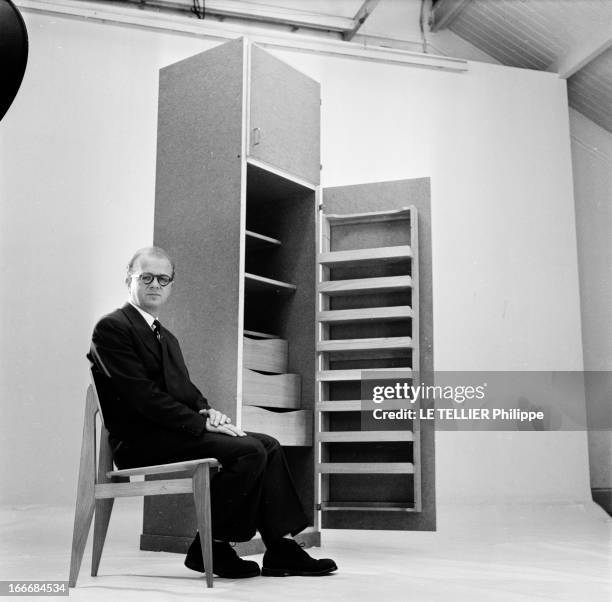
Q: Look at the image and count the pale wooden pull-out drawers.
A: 3